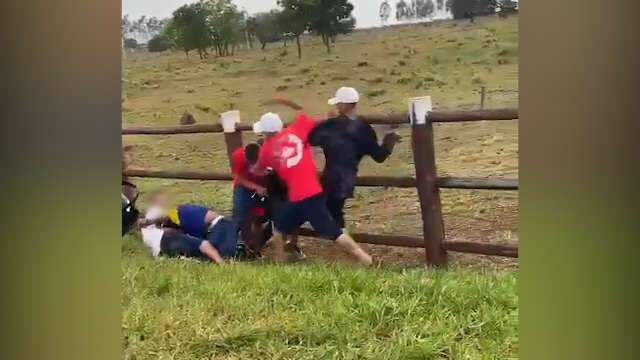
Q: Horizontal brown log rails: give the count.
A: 3